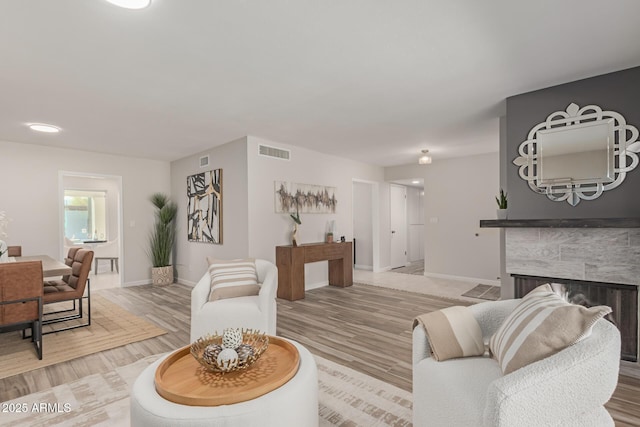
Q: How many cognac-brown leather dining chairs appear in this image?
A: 4